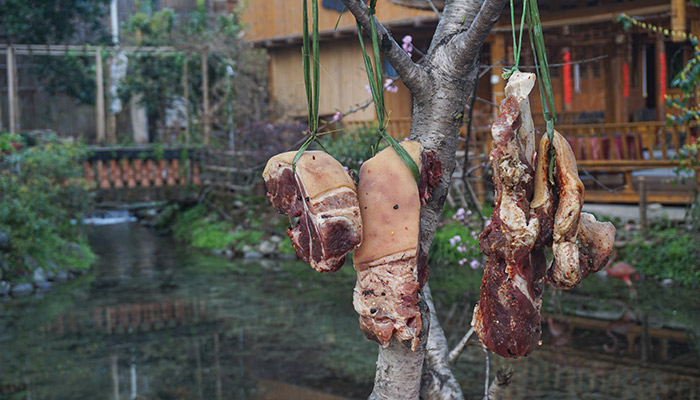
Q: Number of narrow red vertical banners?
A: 3